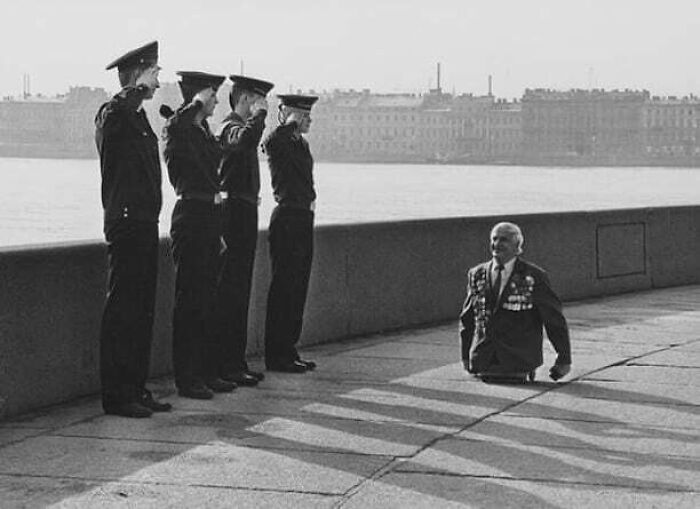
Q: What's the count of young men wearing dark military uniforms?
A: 4